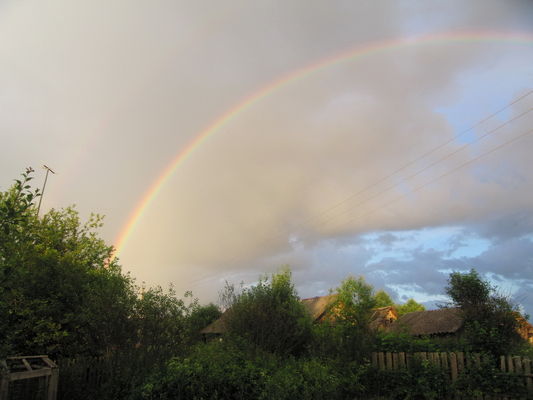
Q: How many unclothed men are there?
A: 0